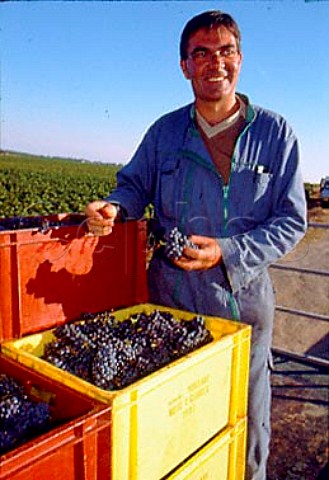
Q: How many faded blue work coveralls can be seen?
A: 1